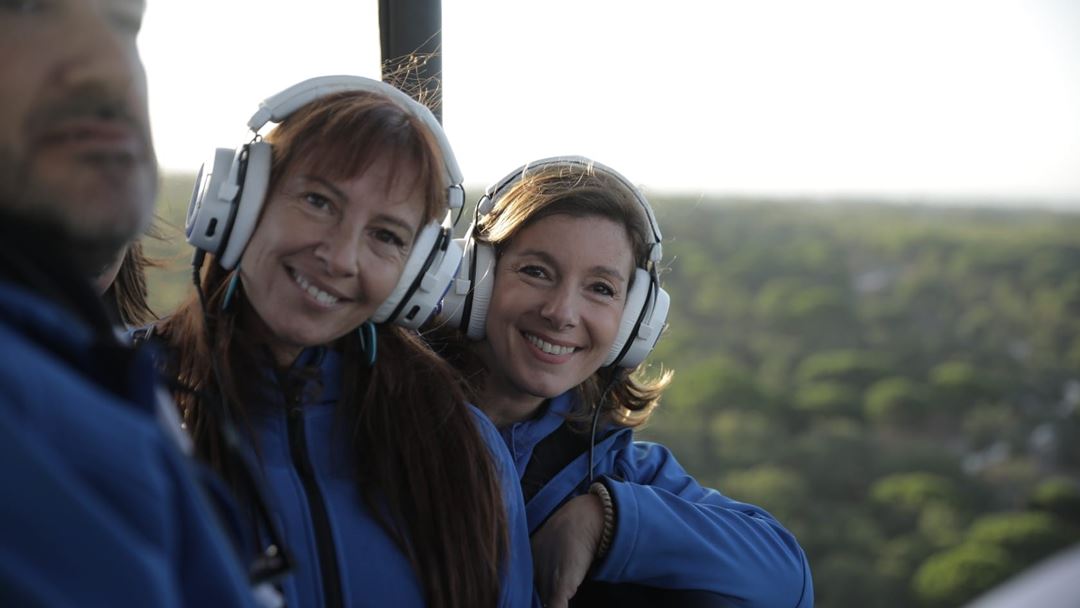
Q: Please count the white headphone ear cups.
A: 4